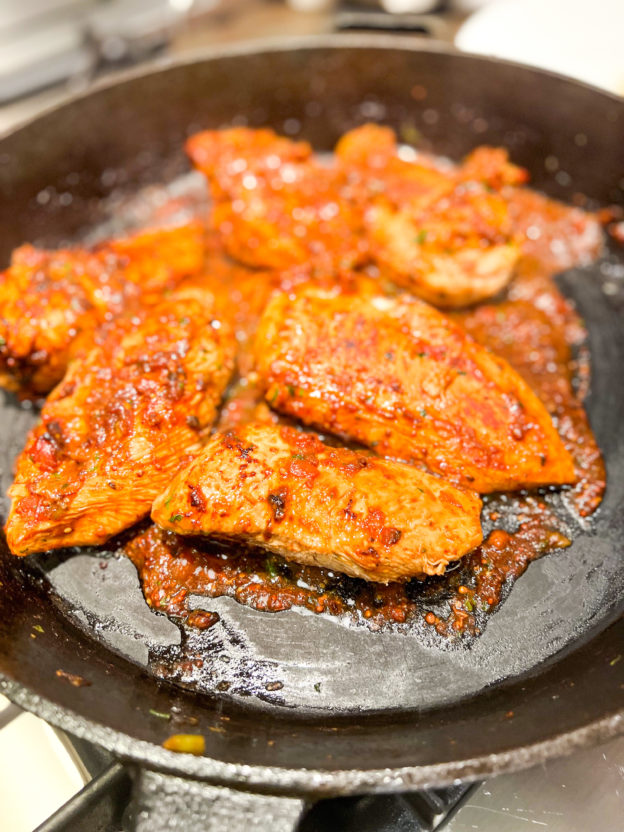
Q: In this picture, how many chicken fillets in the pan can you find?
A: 6